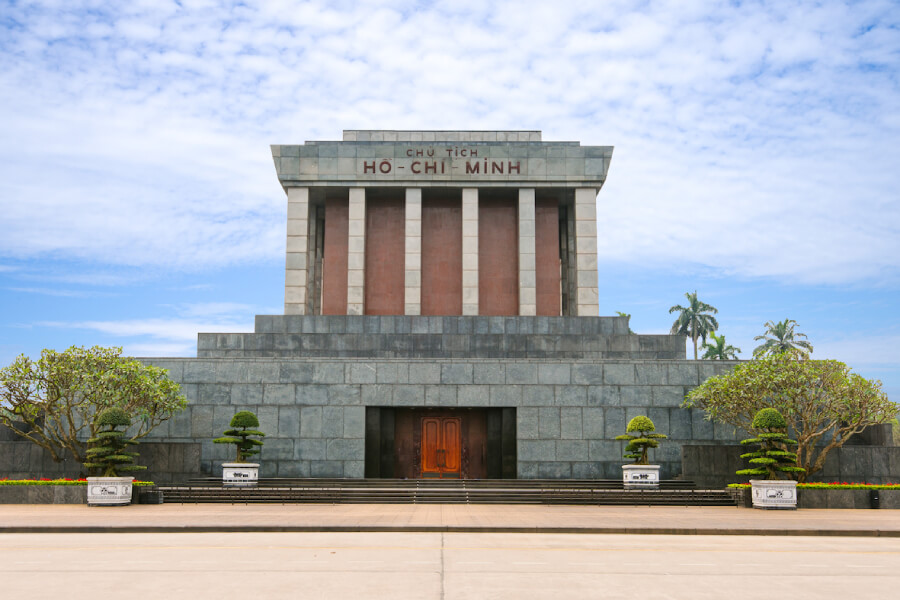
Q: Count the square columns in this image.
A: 6